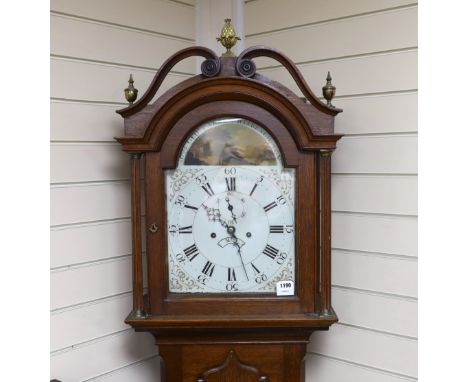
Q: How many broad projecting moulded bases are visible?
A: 1